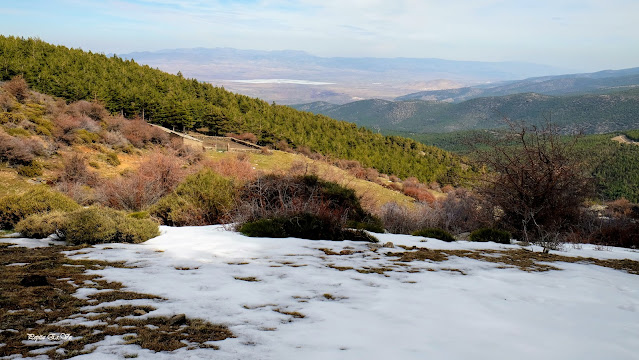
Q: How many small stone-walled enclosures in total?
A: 1